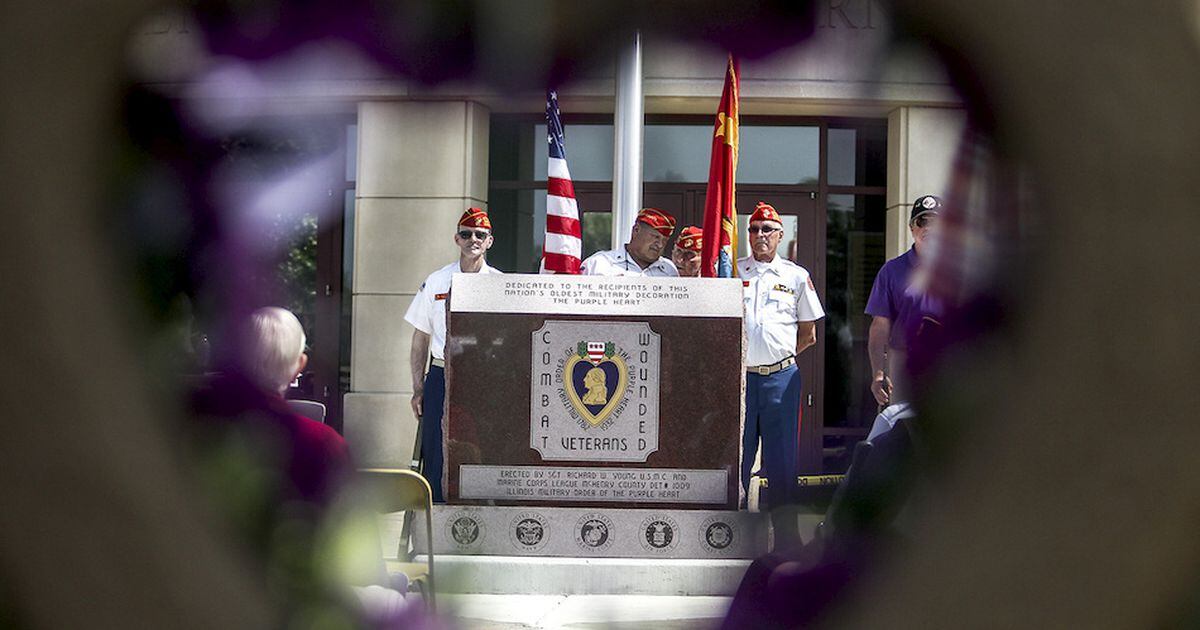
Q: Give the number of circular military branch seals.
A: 5